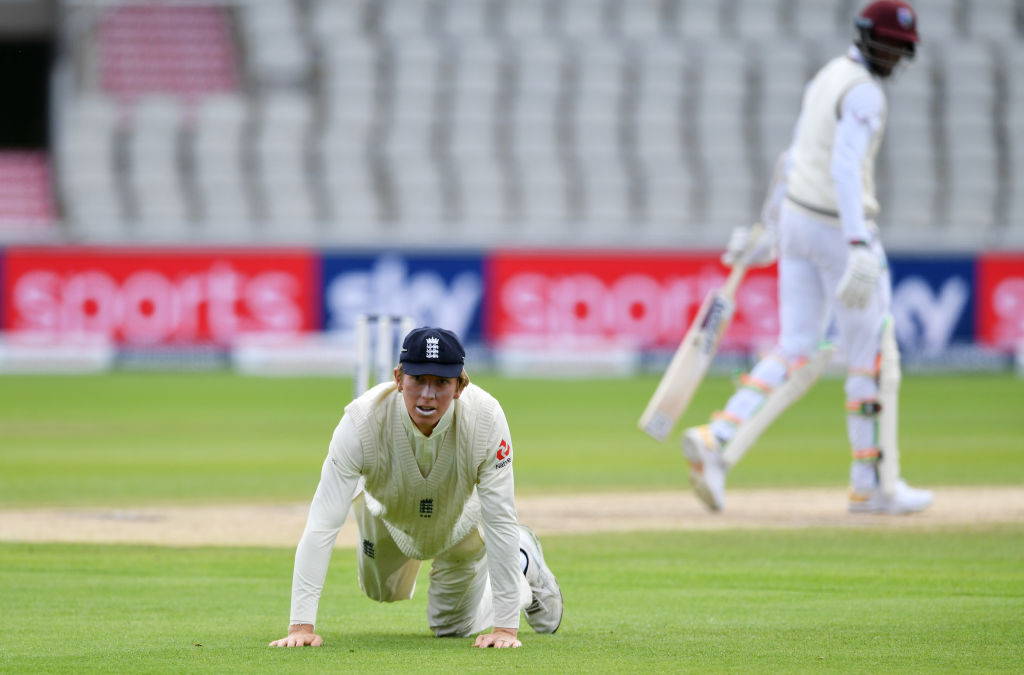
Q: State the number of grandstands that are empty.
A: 1